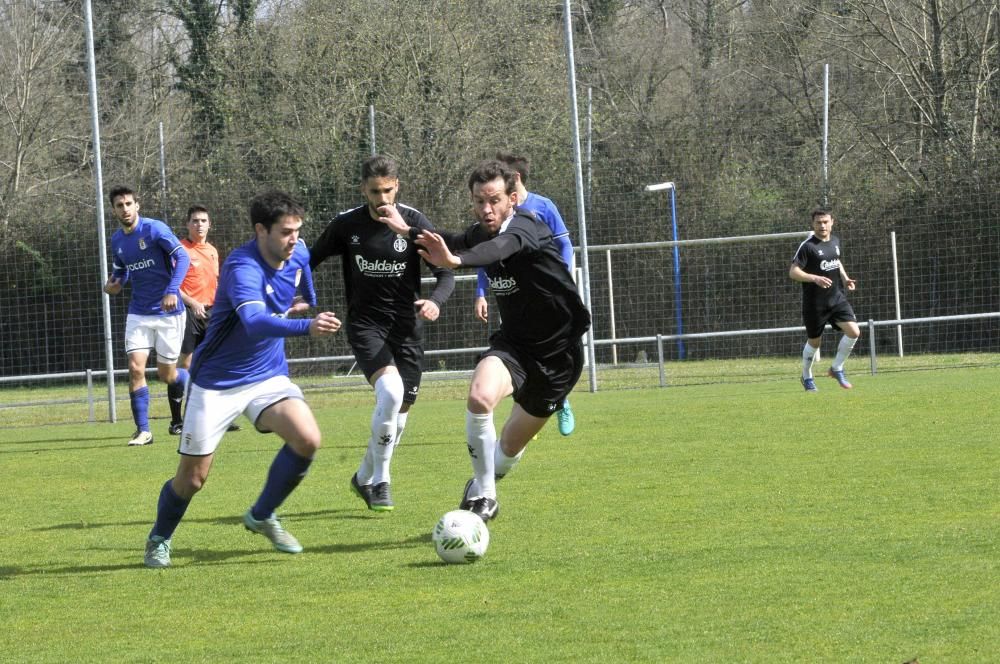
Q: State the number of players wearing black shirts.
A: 3